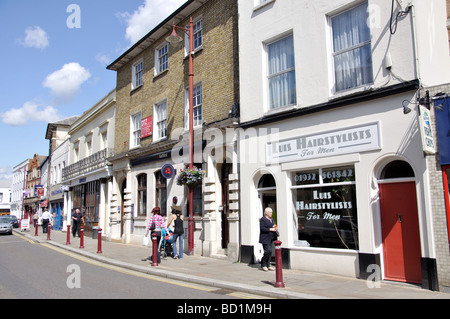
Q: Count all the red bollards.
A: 7